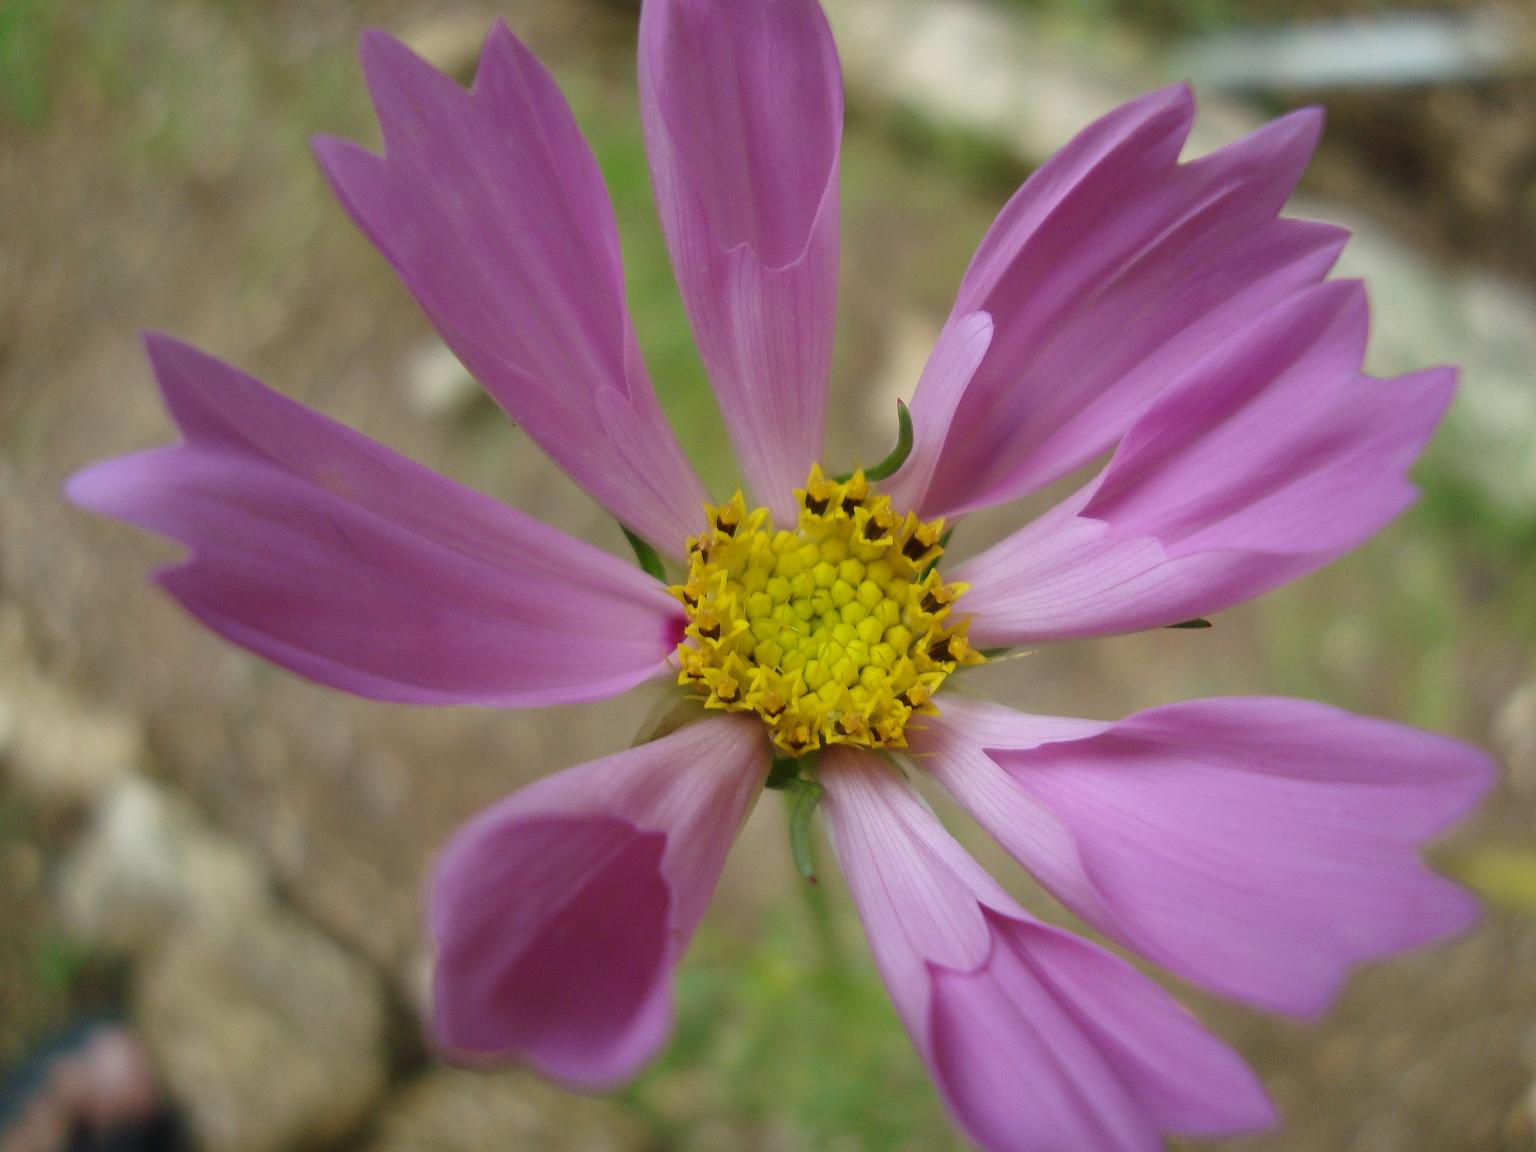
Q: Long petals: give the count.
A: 8